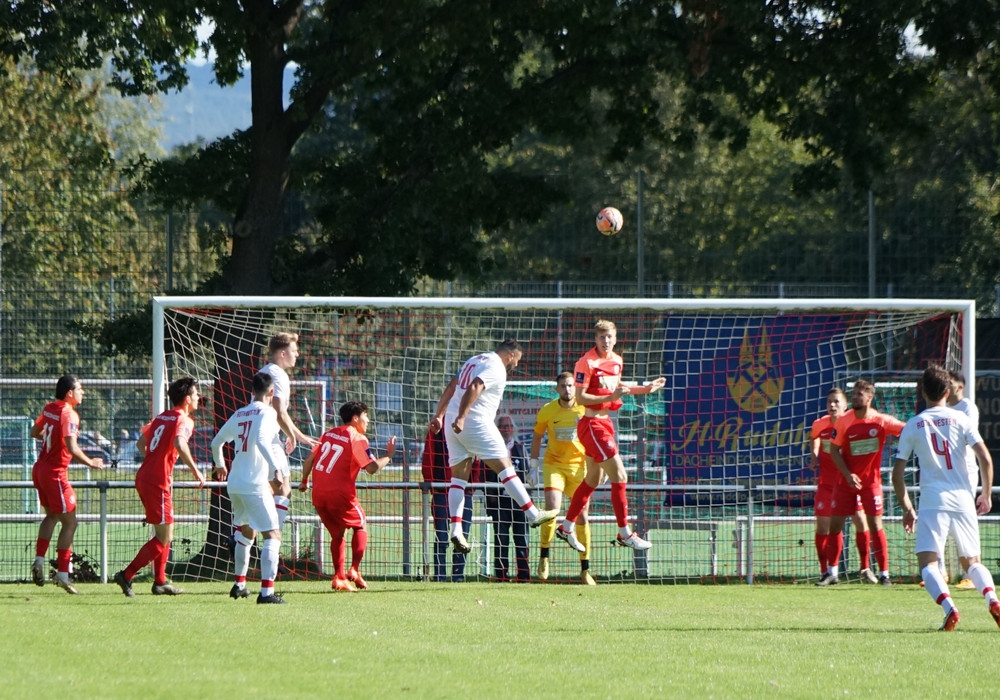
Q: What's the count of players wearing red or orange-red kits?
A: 6